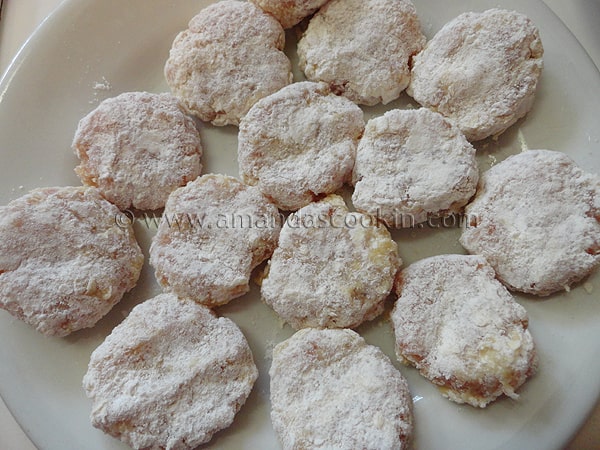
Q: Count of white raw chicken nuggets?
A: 14